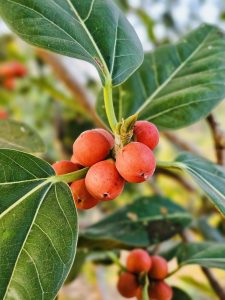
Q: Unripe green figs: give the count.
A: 0